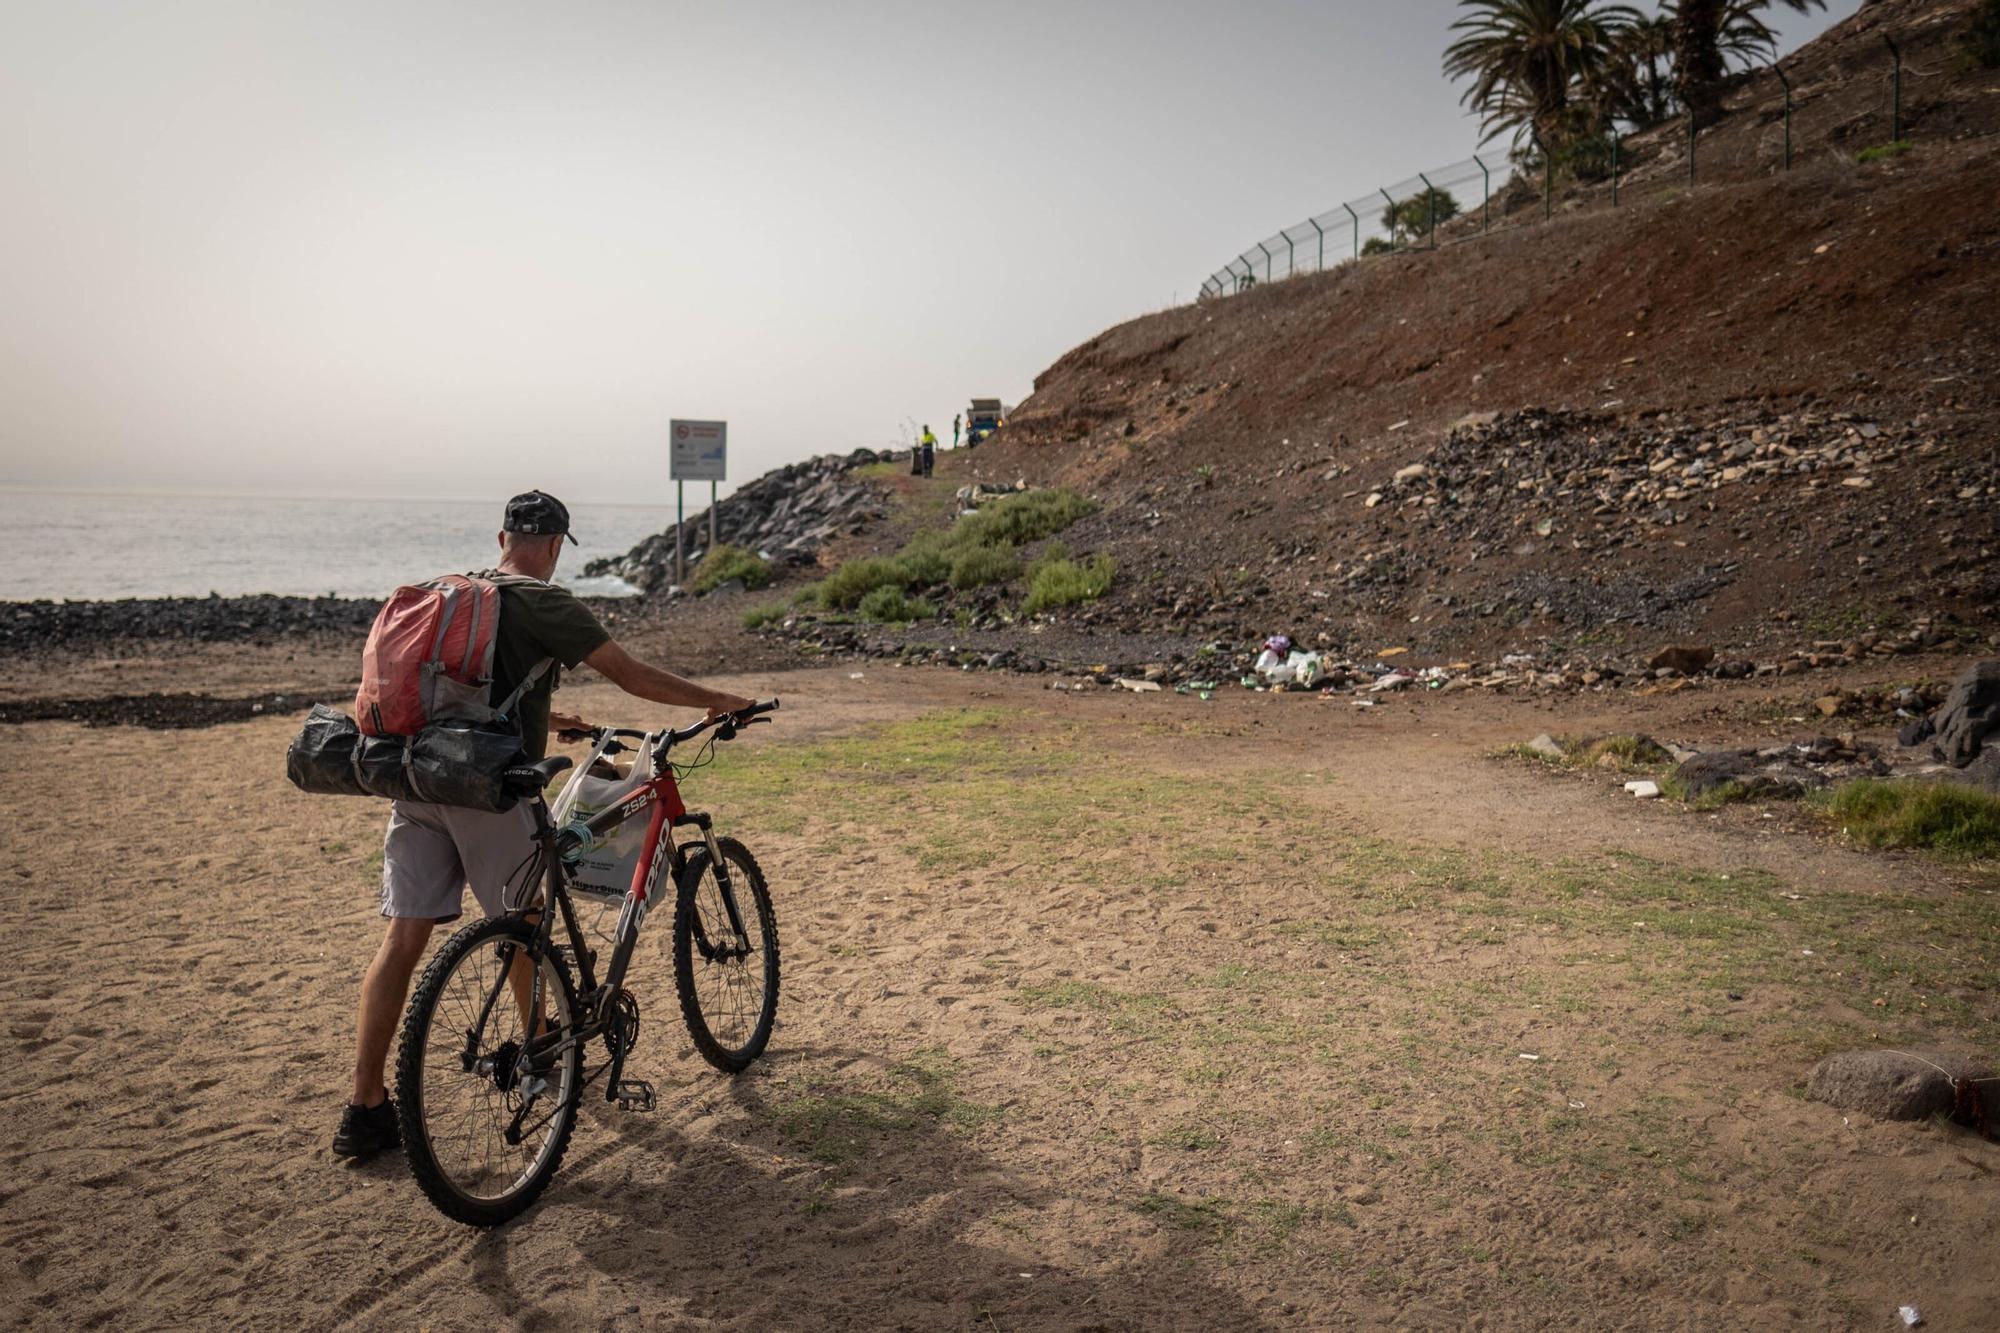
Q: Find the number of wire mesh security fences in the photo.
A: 1